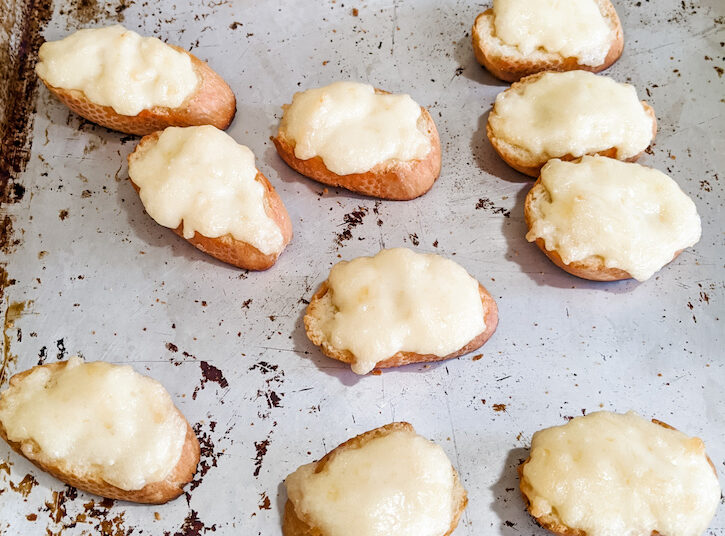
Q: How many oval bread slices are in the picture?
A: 10